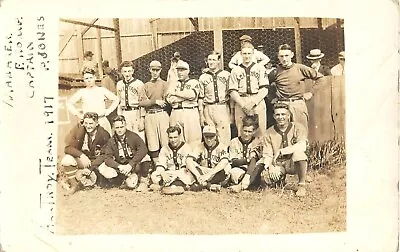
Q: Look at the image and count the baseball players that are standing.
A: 7